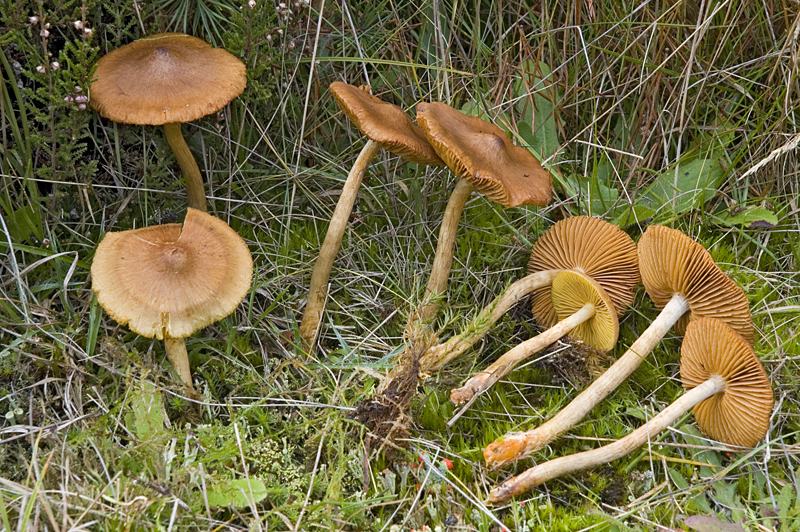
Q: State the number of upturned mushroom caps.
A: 4